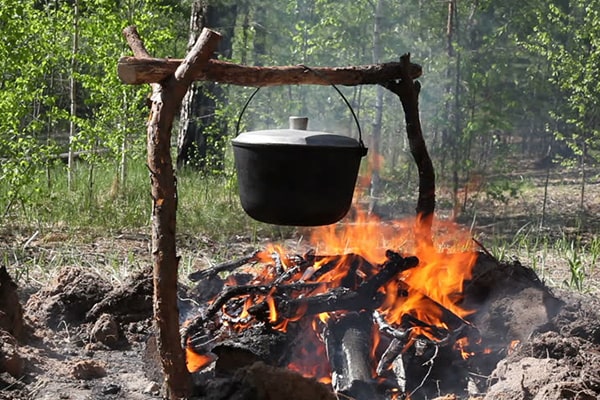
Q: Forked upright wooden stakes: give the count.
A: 2